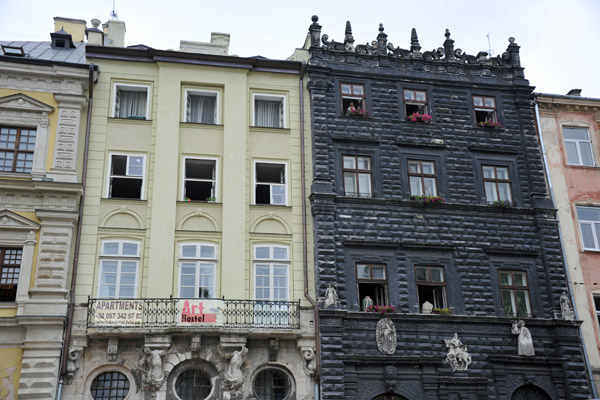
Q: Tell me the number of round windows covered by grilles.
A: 3